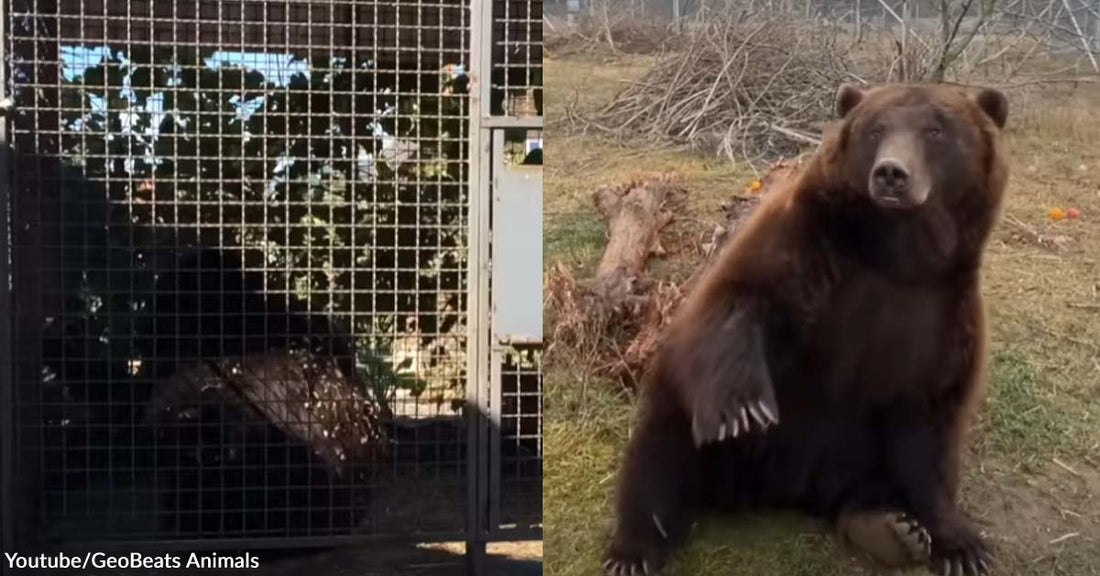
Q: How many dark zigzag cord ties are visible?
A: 0